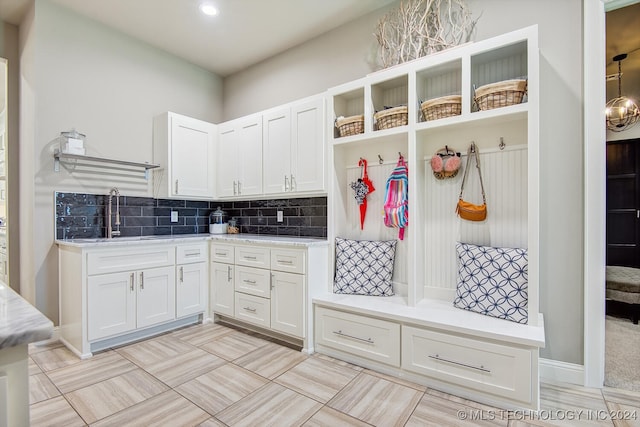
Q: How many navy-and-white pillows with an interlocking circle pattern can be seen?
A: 2